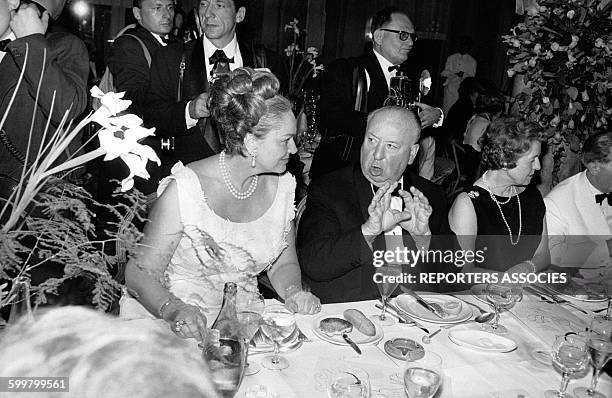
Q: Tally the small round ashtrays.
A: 1